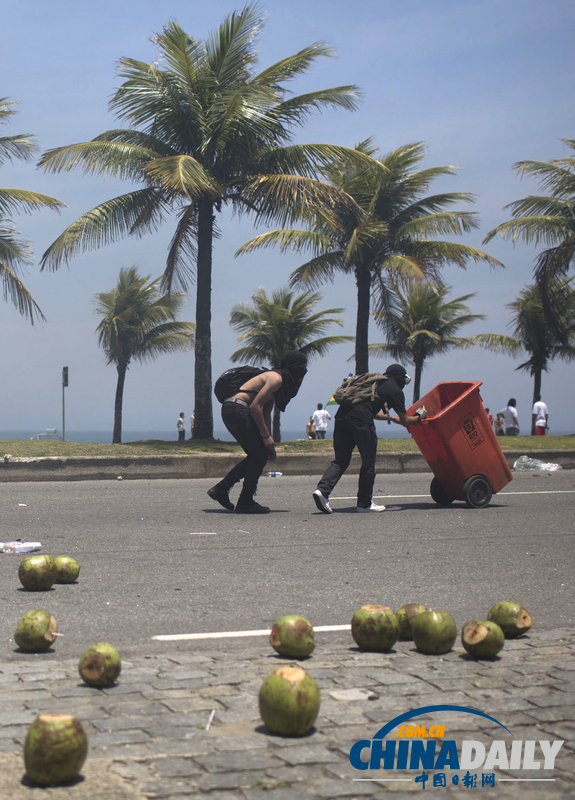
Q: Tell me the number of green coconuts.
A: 12